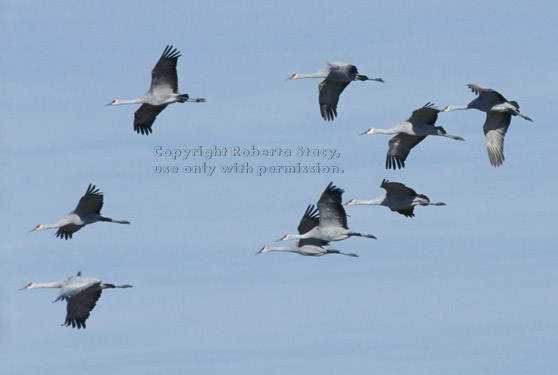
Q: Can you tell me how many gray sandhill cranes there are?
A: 9